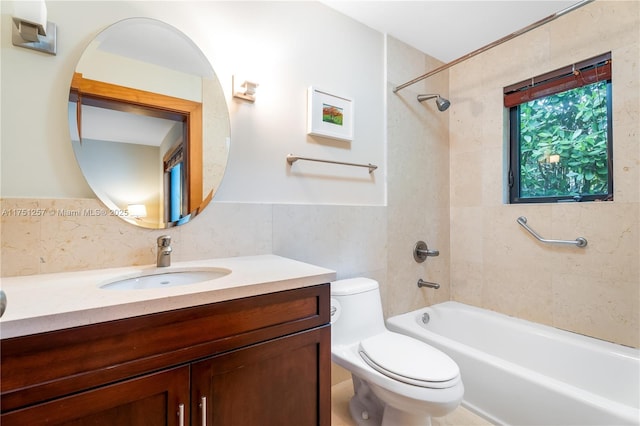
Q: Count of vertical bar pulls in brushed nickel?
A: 2